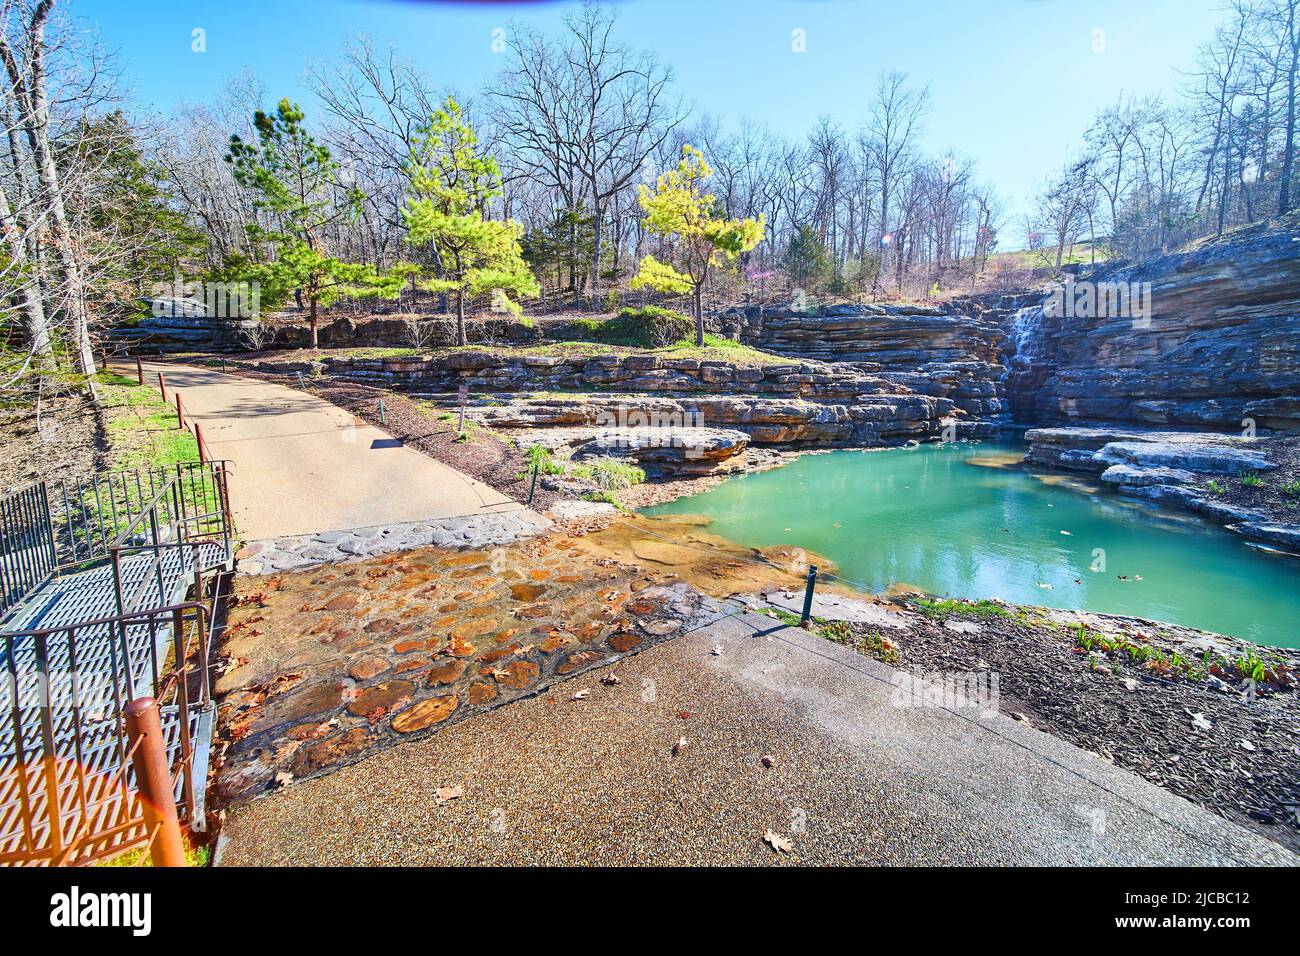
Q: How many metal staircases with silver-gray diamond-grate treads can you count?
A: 1